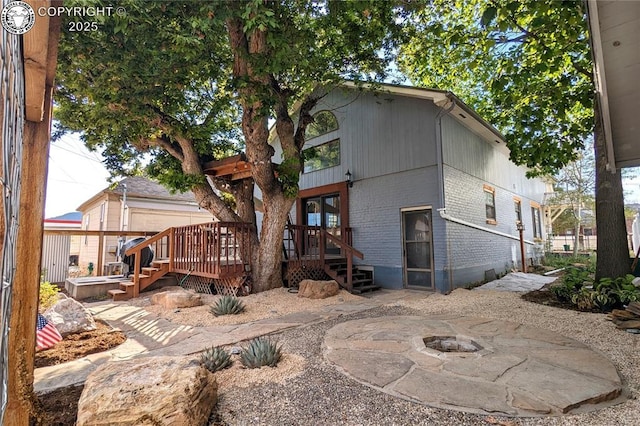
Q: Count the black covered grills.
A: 1